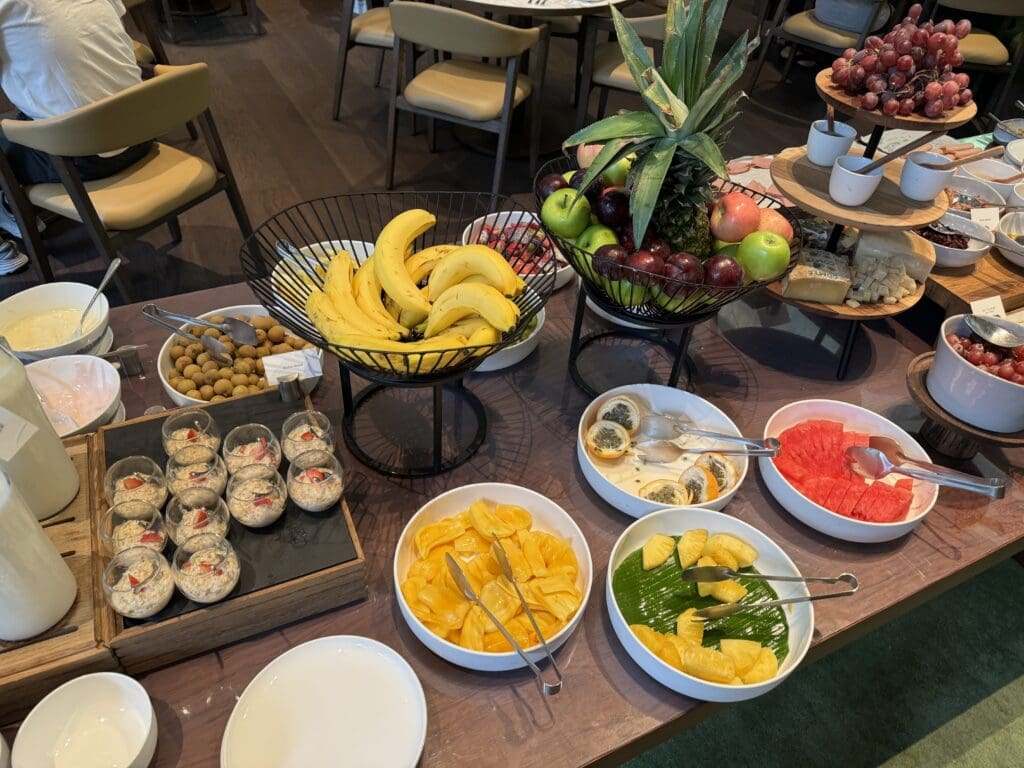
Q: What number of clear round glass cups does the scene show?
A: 11